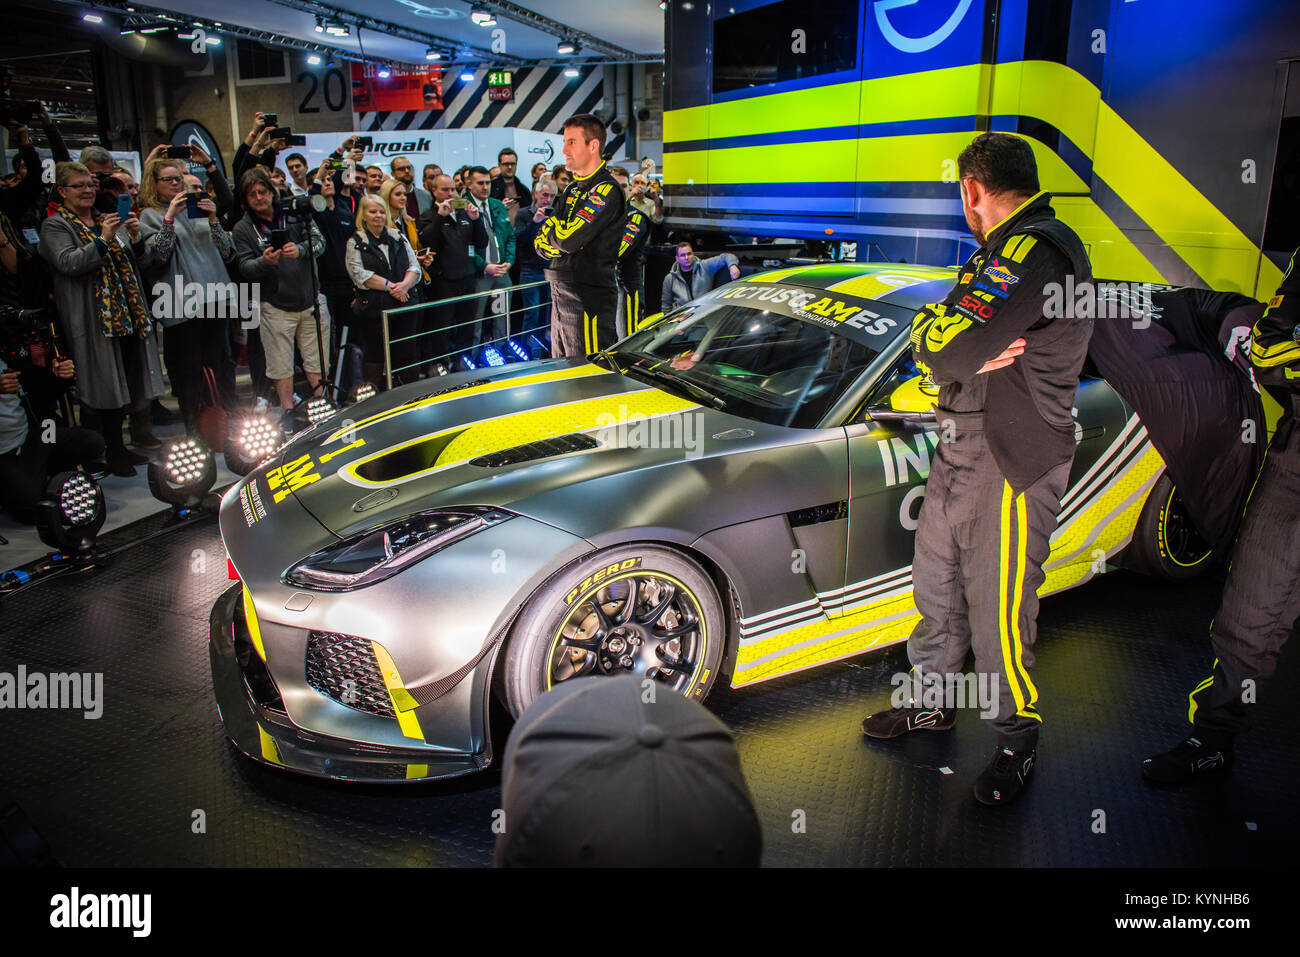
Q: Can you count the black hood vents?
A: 2